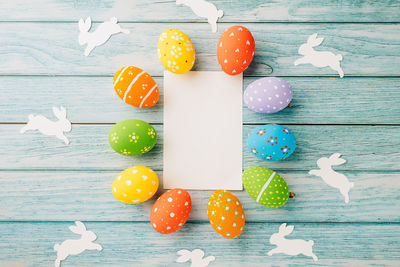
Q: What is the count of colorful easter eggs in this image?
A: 10